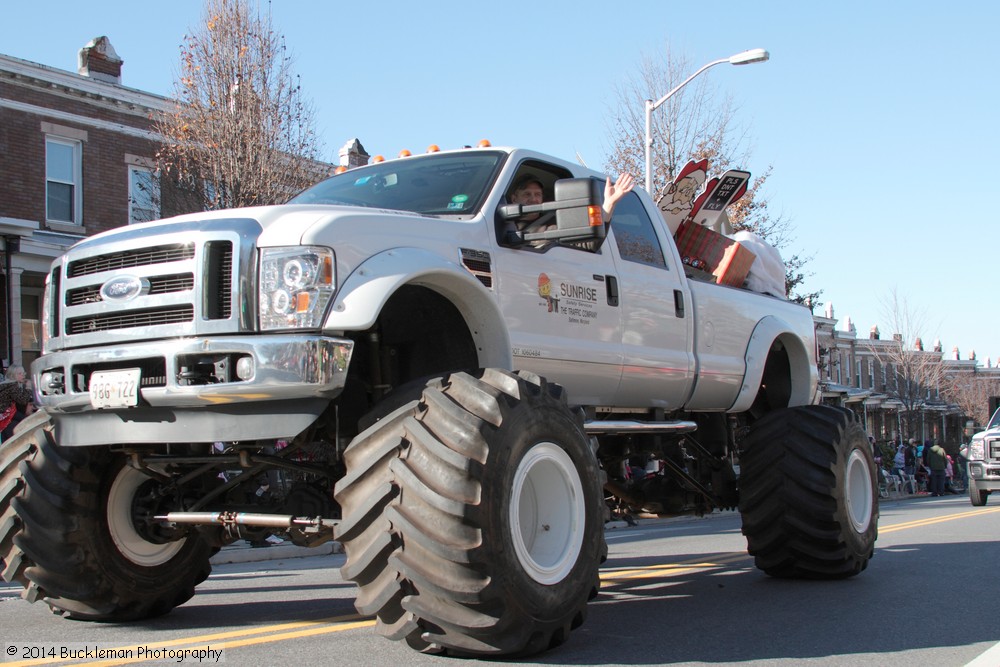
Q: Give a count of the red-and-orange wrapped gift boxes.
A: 1